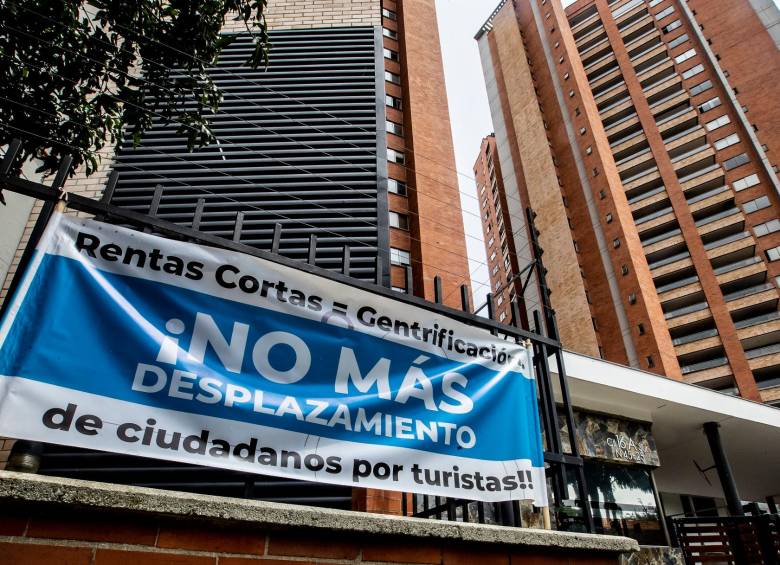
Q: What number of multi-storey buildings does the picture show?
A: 3